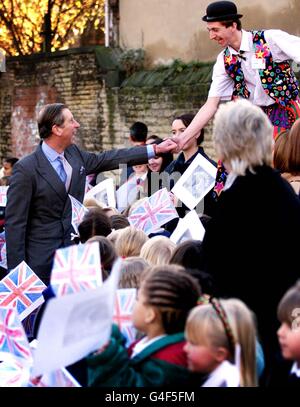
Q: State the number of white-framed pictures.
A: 4